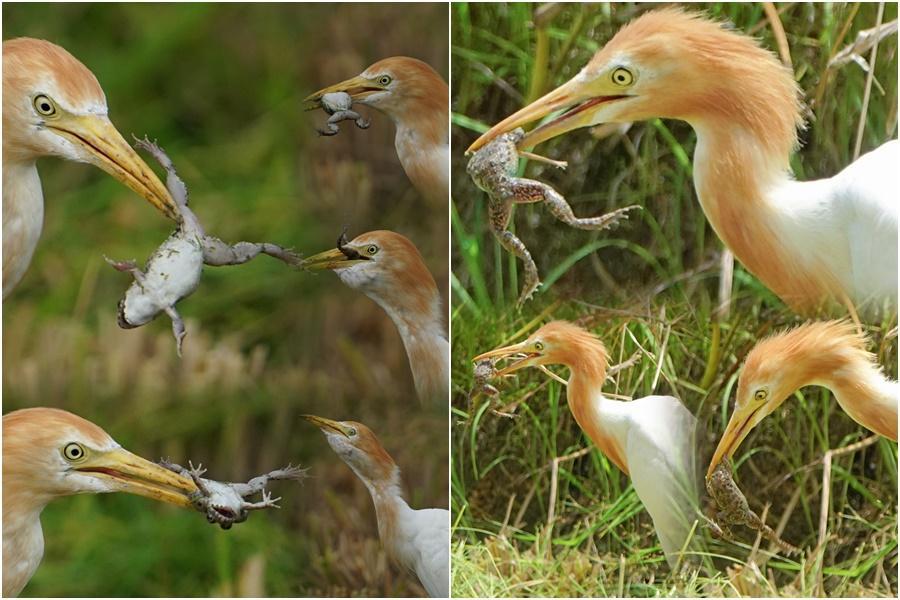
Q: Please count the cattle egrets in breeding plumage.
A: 8